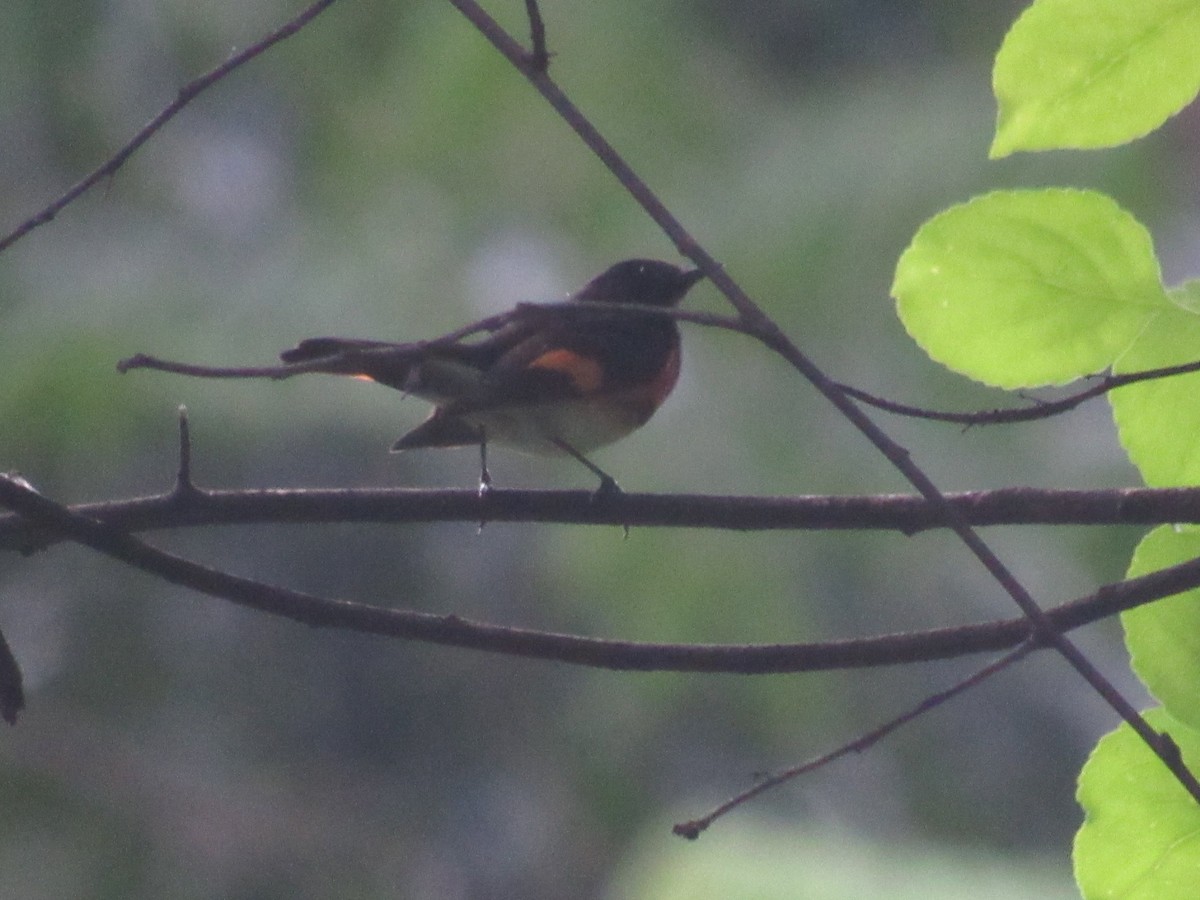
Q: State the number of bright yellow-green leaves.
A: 5